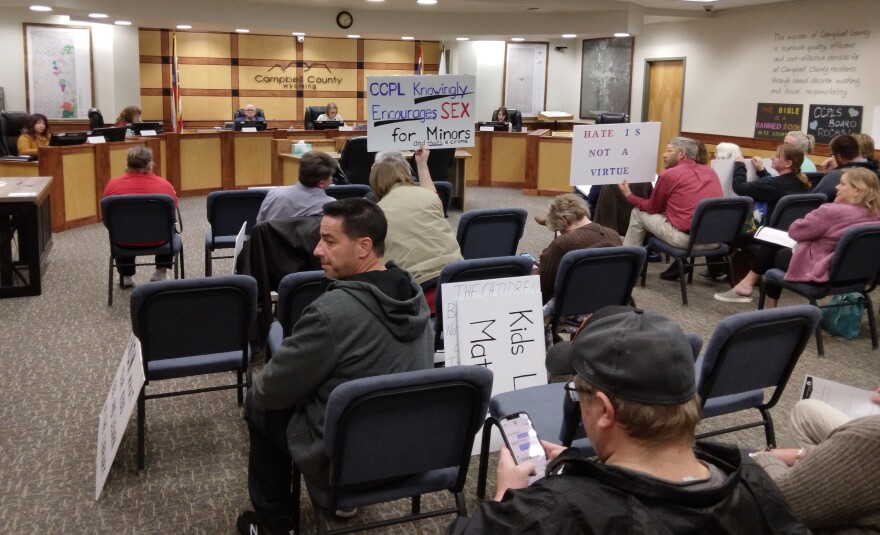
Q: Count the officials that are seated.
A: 5